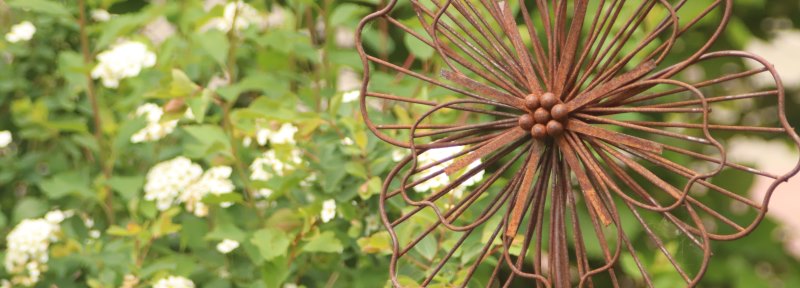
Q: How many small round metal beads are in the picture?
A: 7